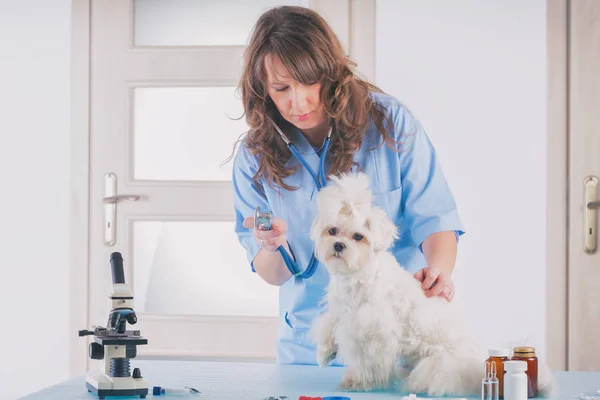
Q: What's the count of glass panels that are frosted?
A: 3